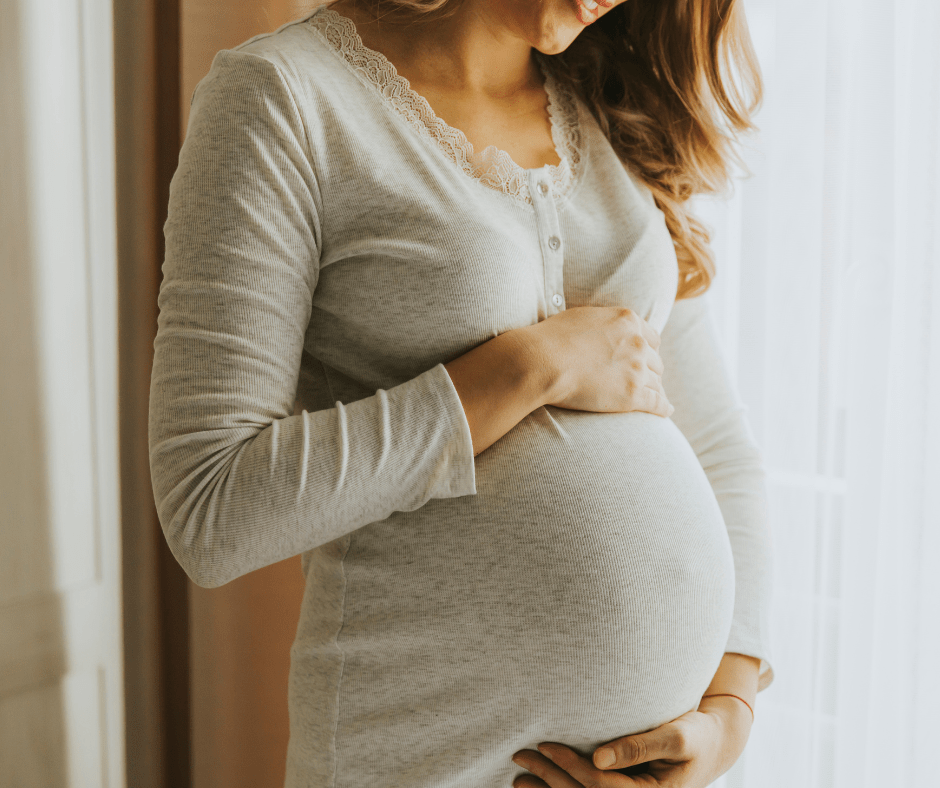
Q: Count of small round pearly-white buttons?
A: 3